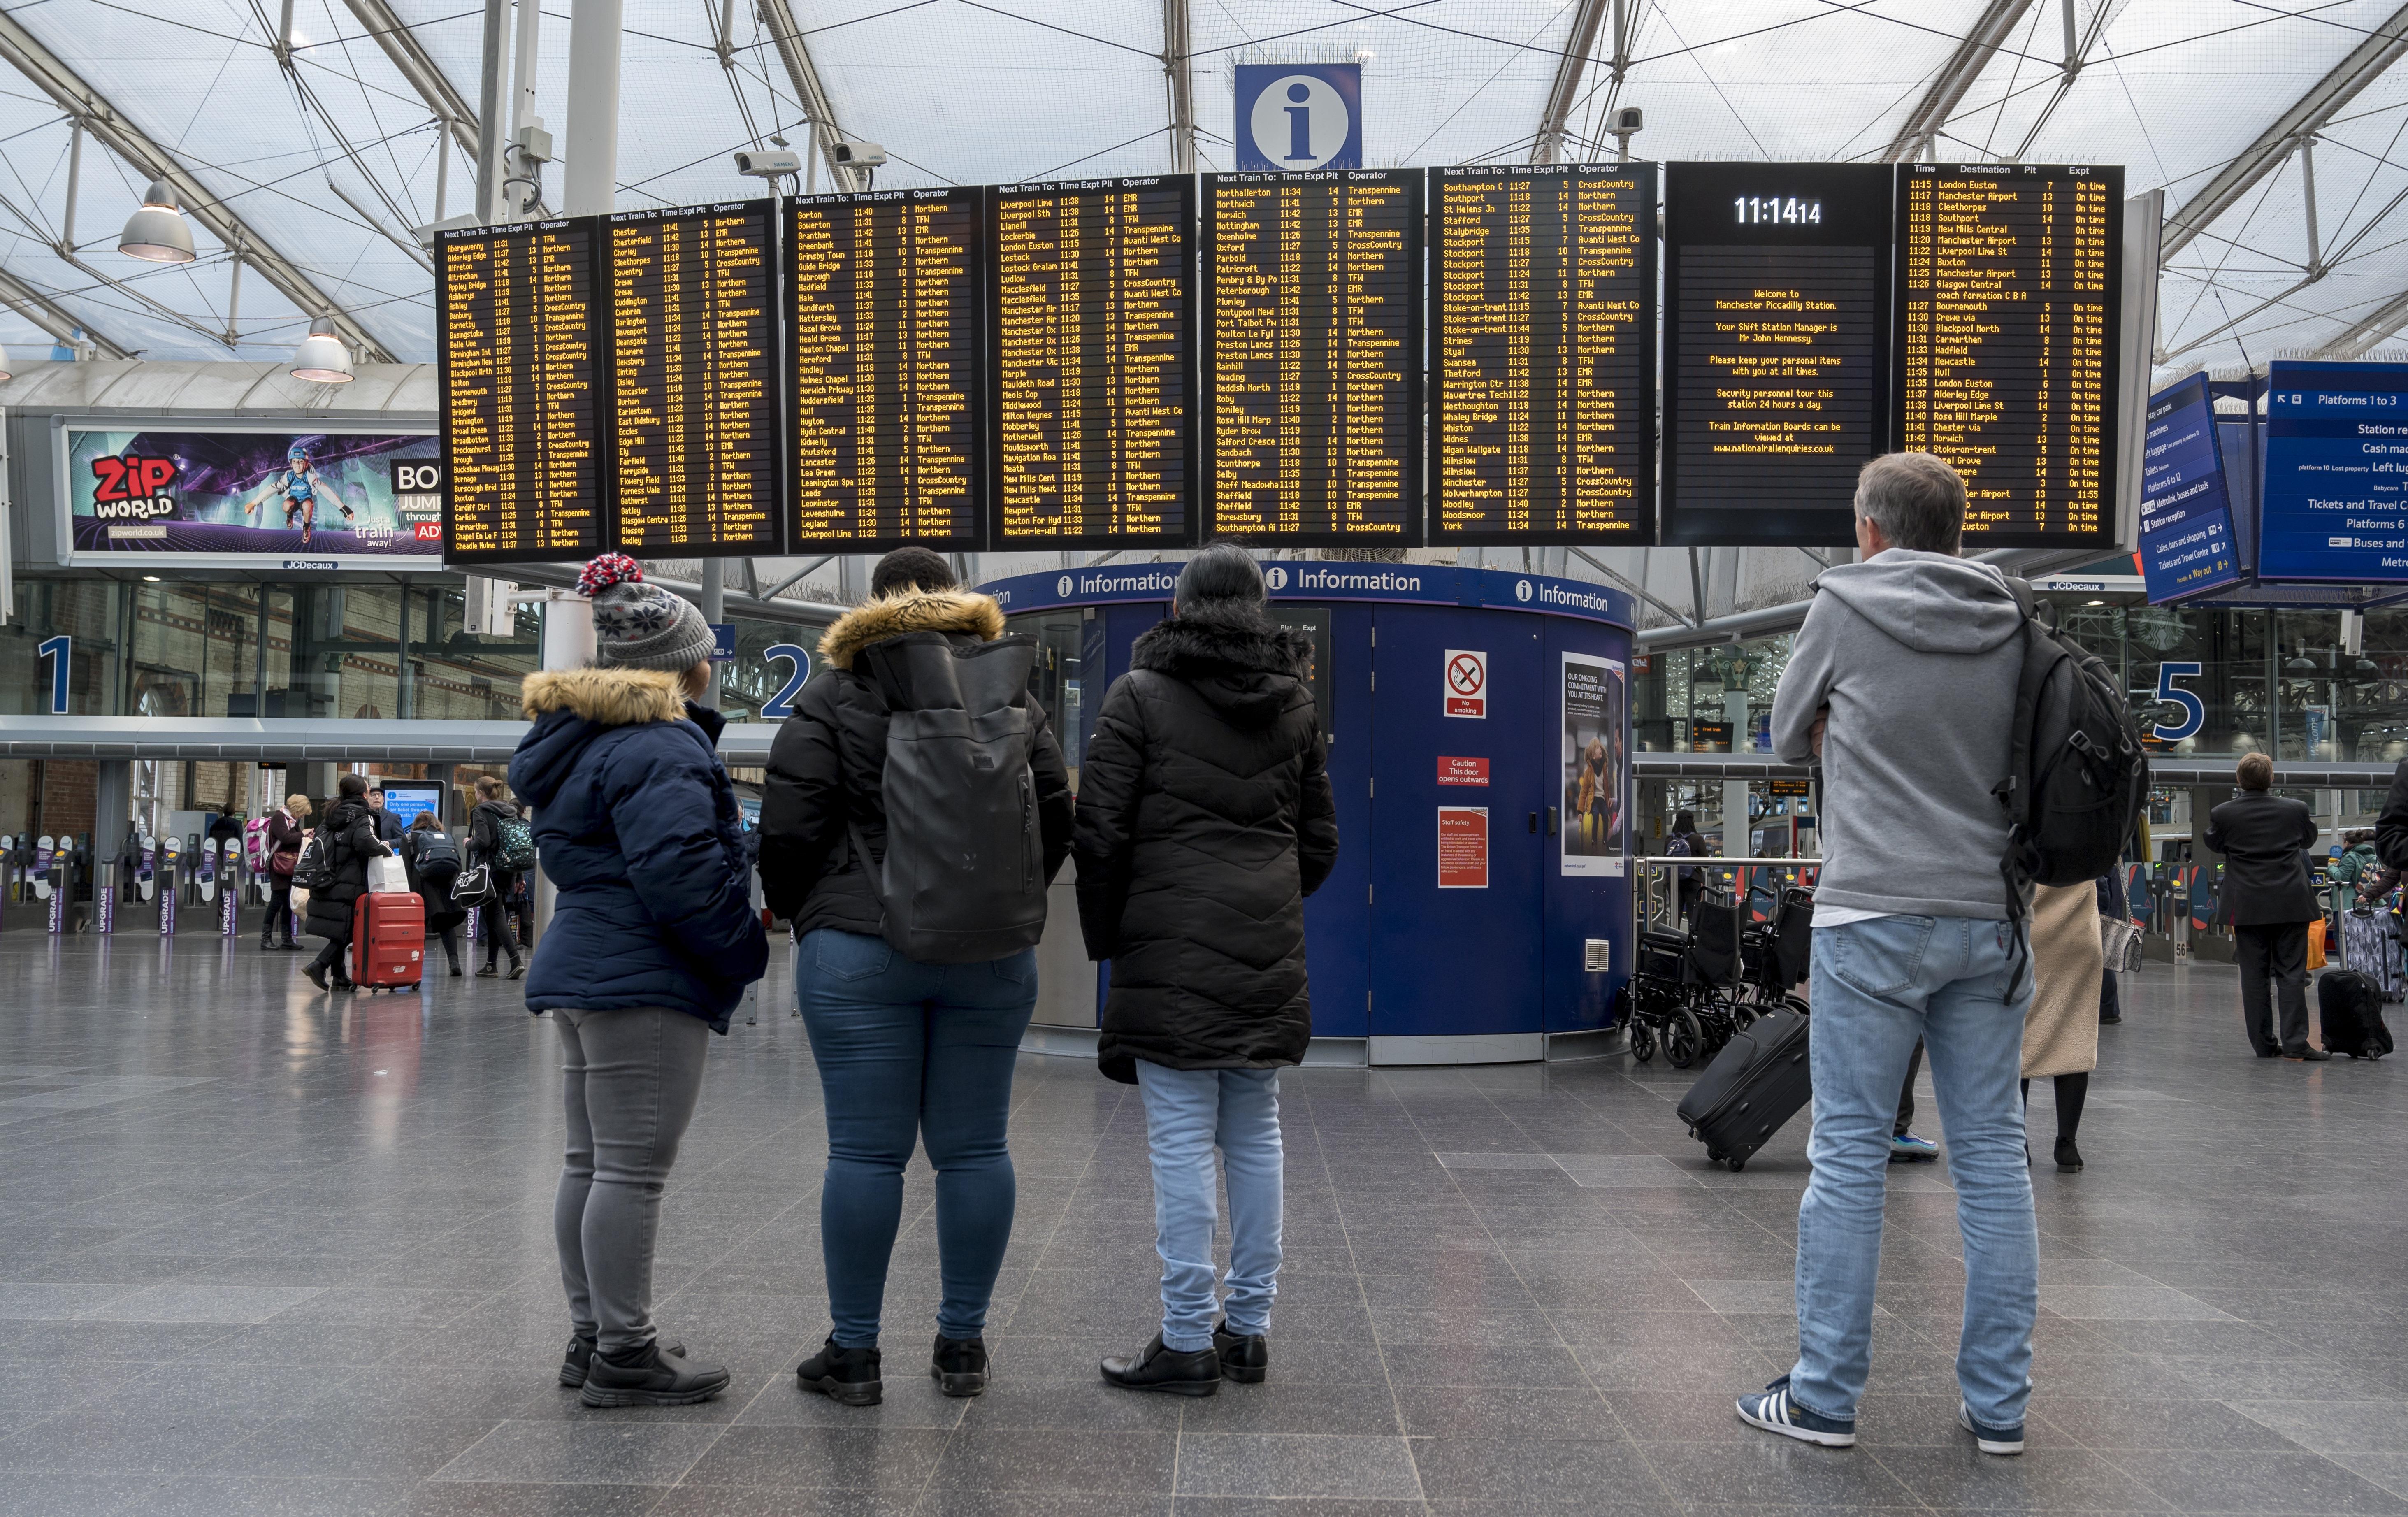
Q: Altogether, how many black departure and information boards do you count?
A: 8